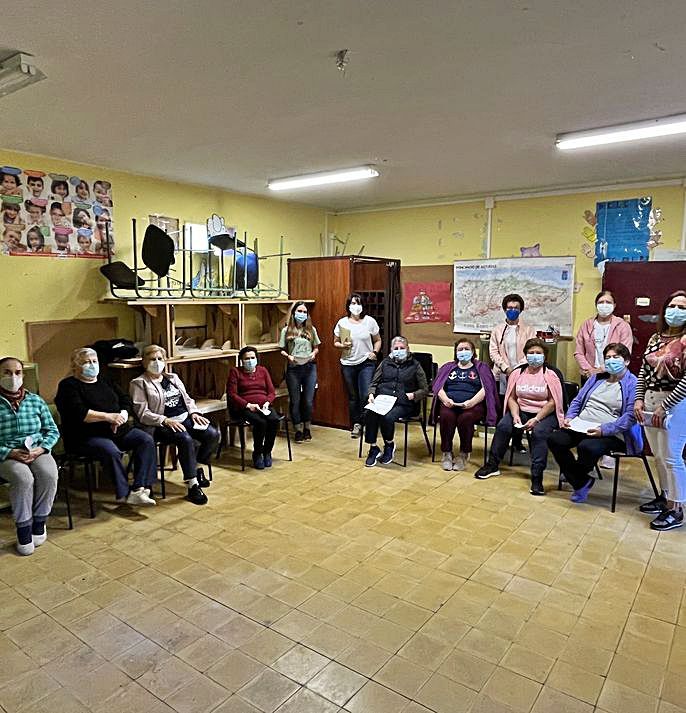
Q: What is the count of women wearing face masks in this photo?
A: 13